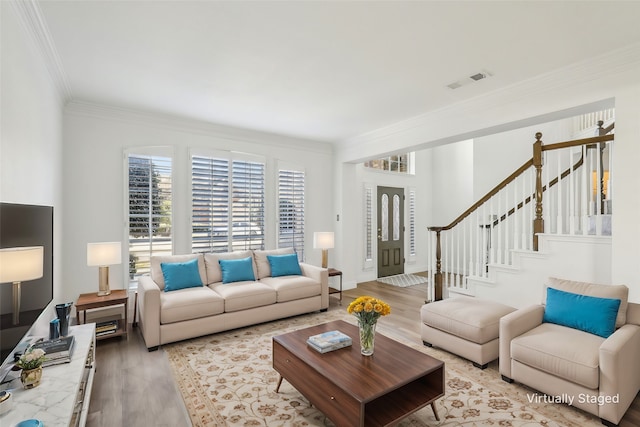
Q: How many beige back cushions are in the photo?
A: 4